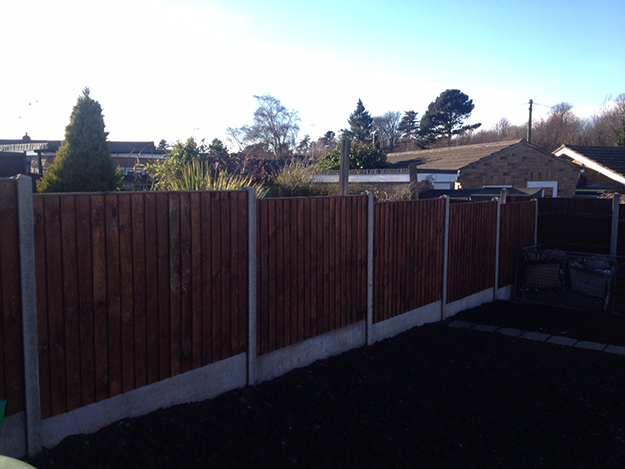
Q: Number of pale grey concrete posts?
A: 7